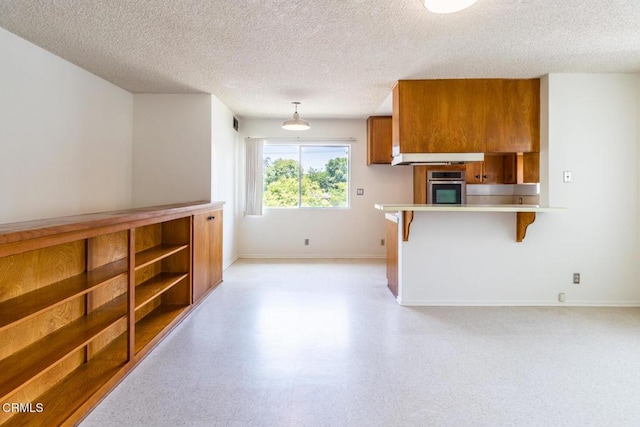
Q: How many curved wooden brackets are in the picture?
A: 2